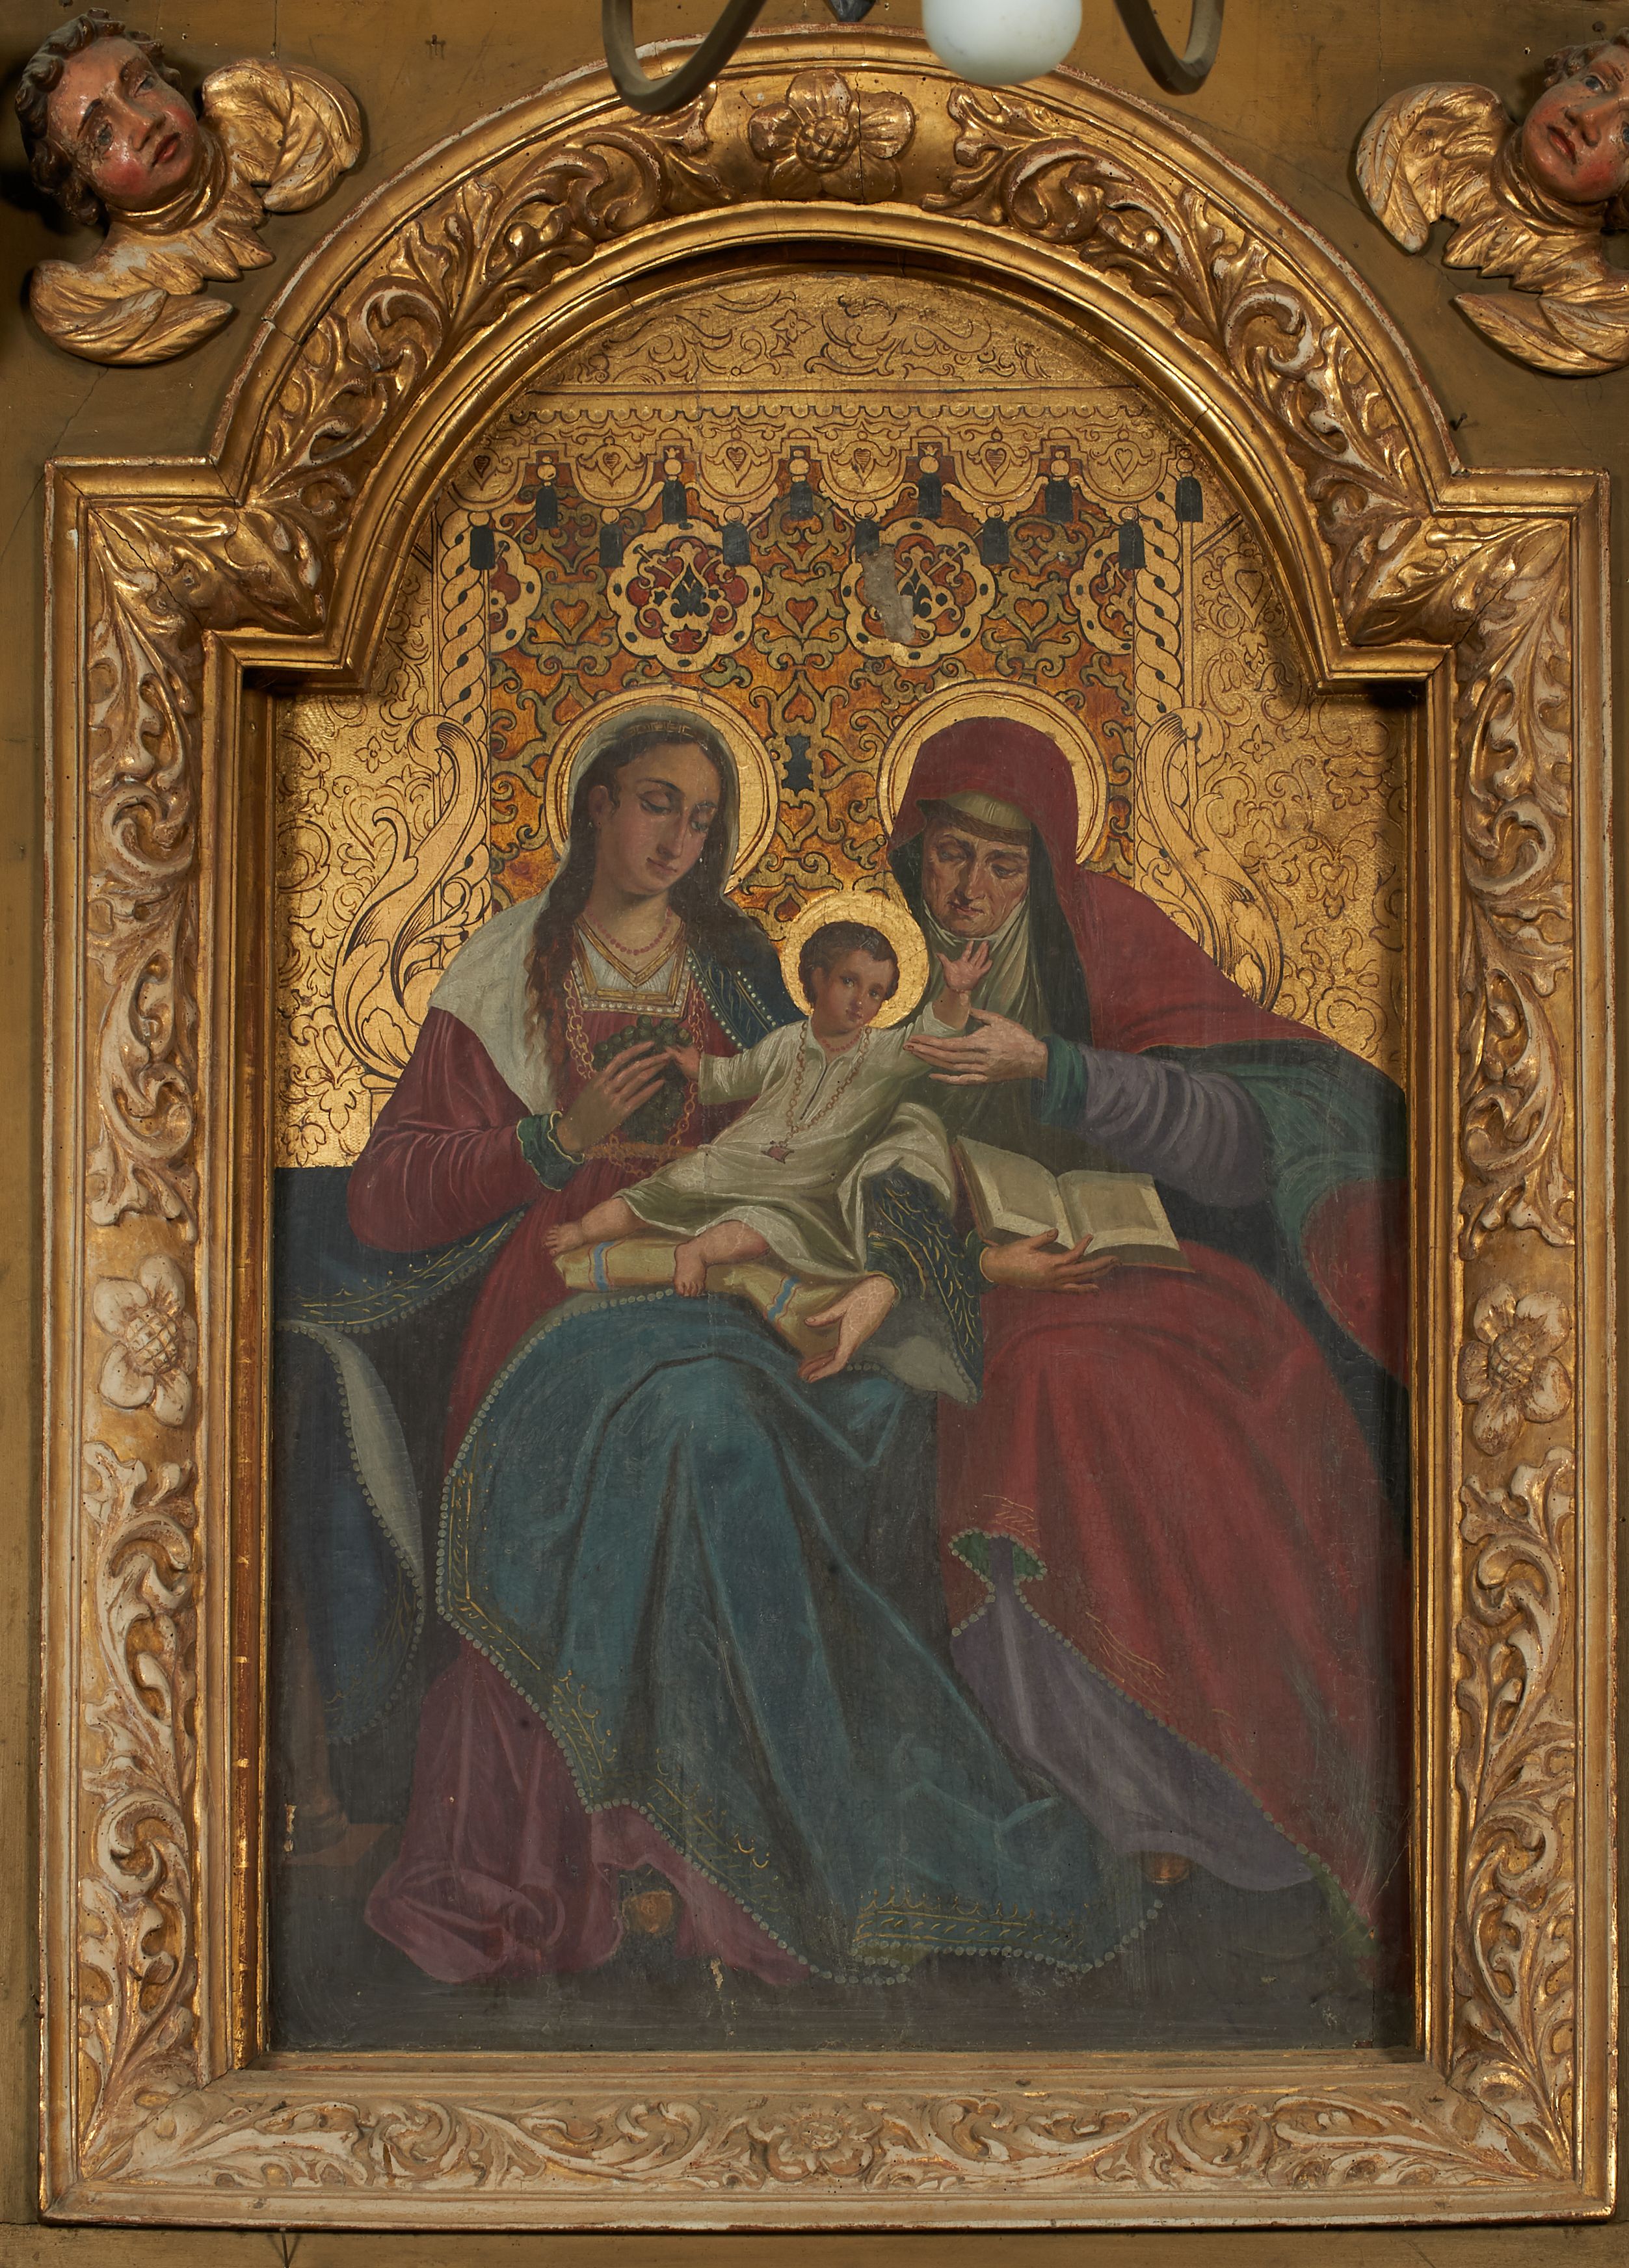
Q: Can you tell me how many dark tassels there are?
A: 12